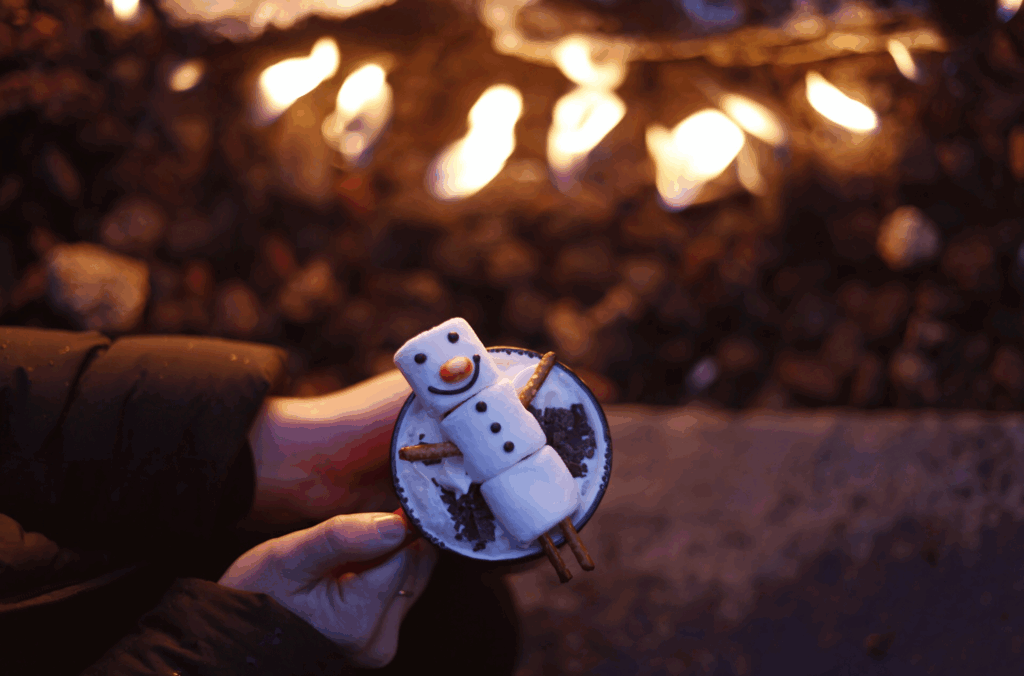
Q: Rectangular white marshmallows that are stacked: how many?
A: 3